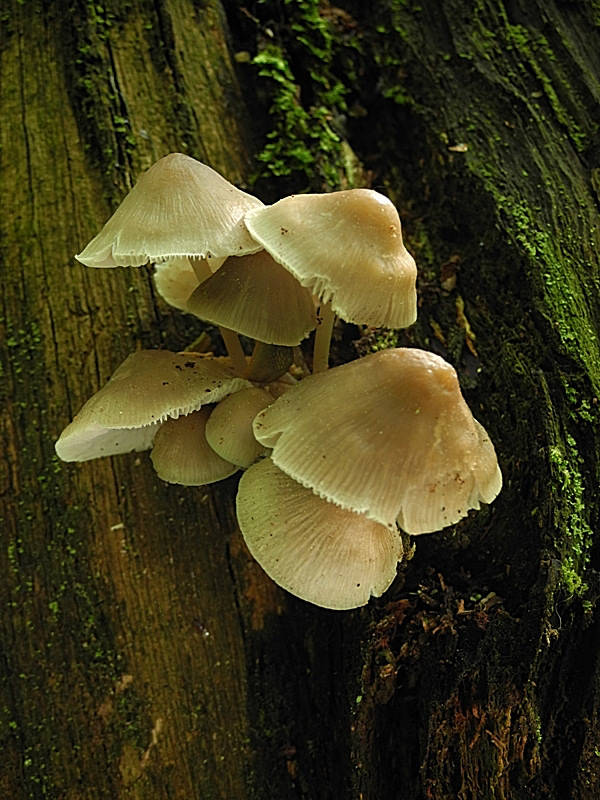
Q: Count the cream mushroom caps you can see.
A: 9